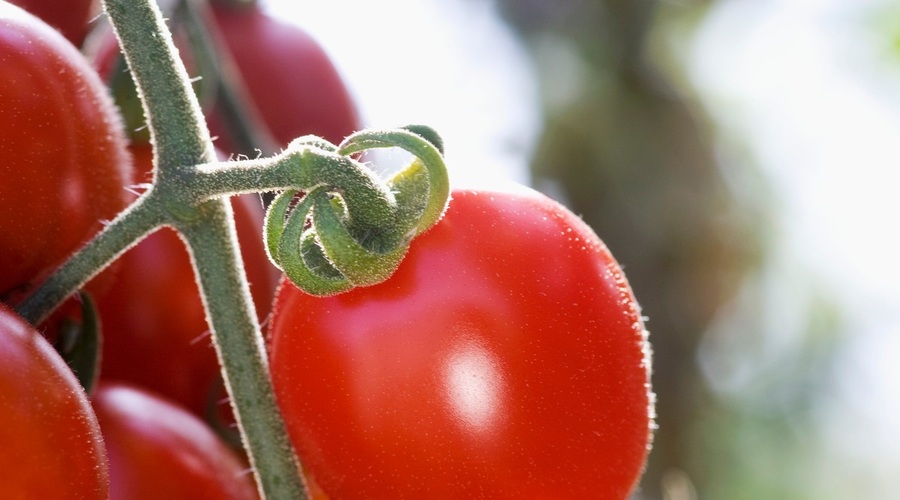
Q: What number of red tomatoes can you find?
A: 7